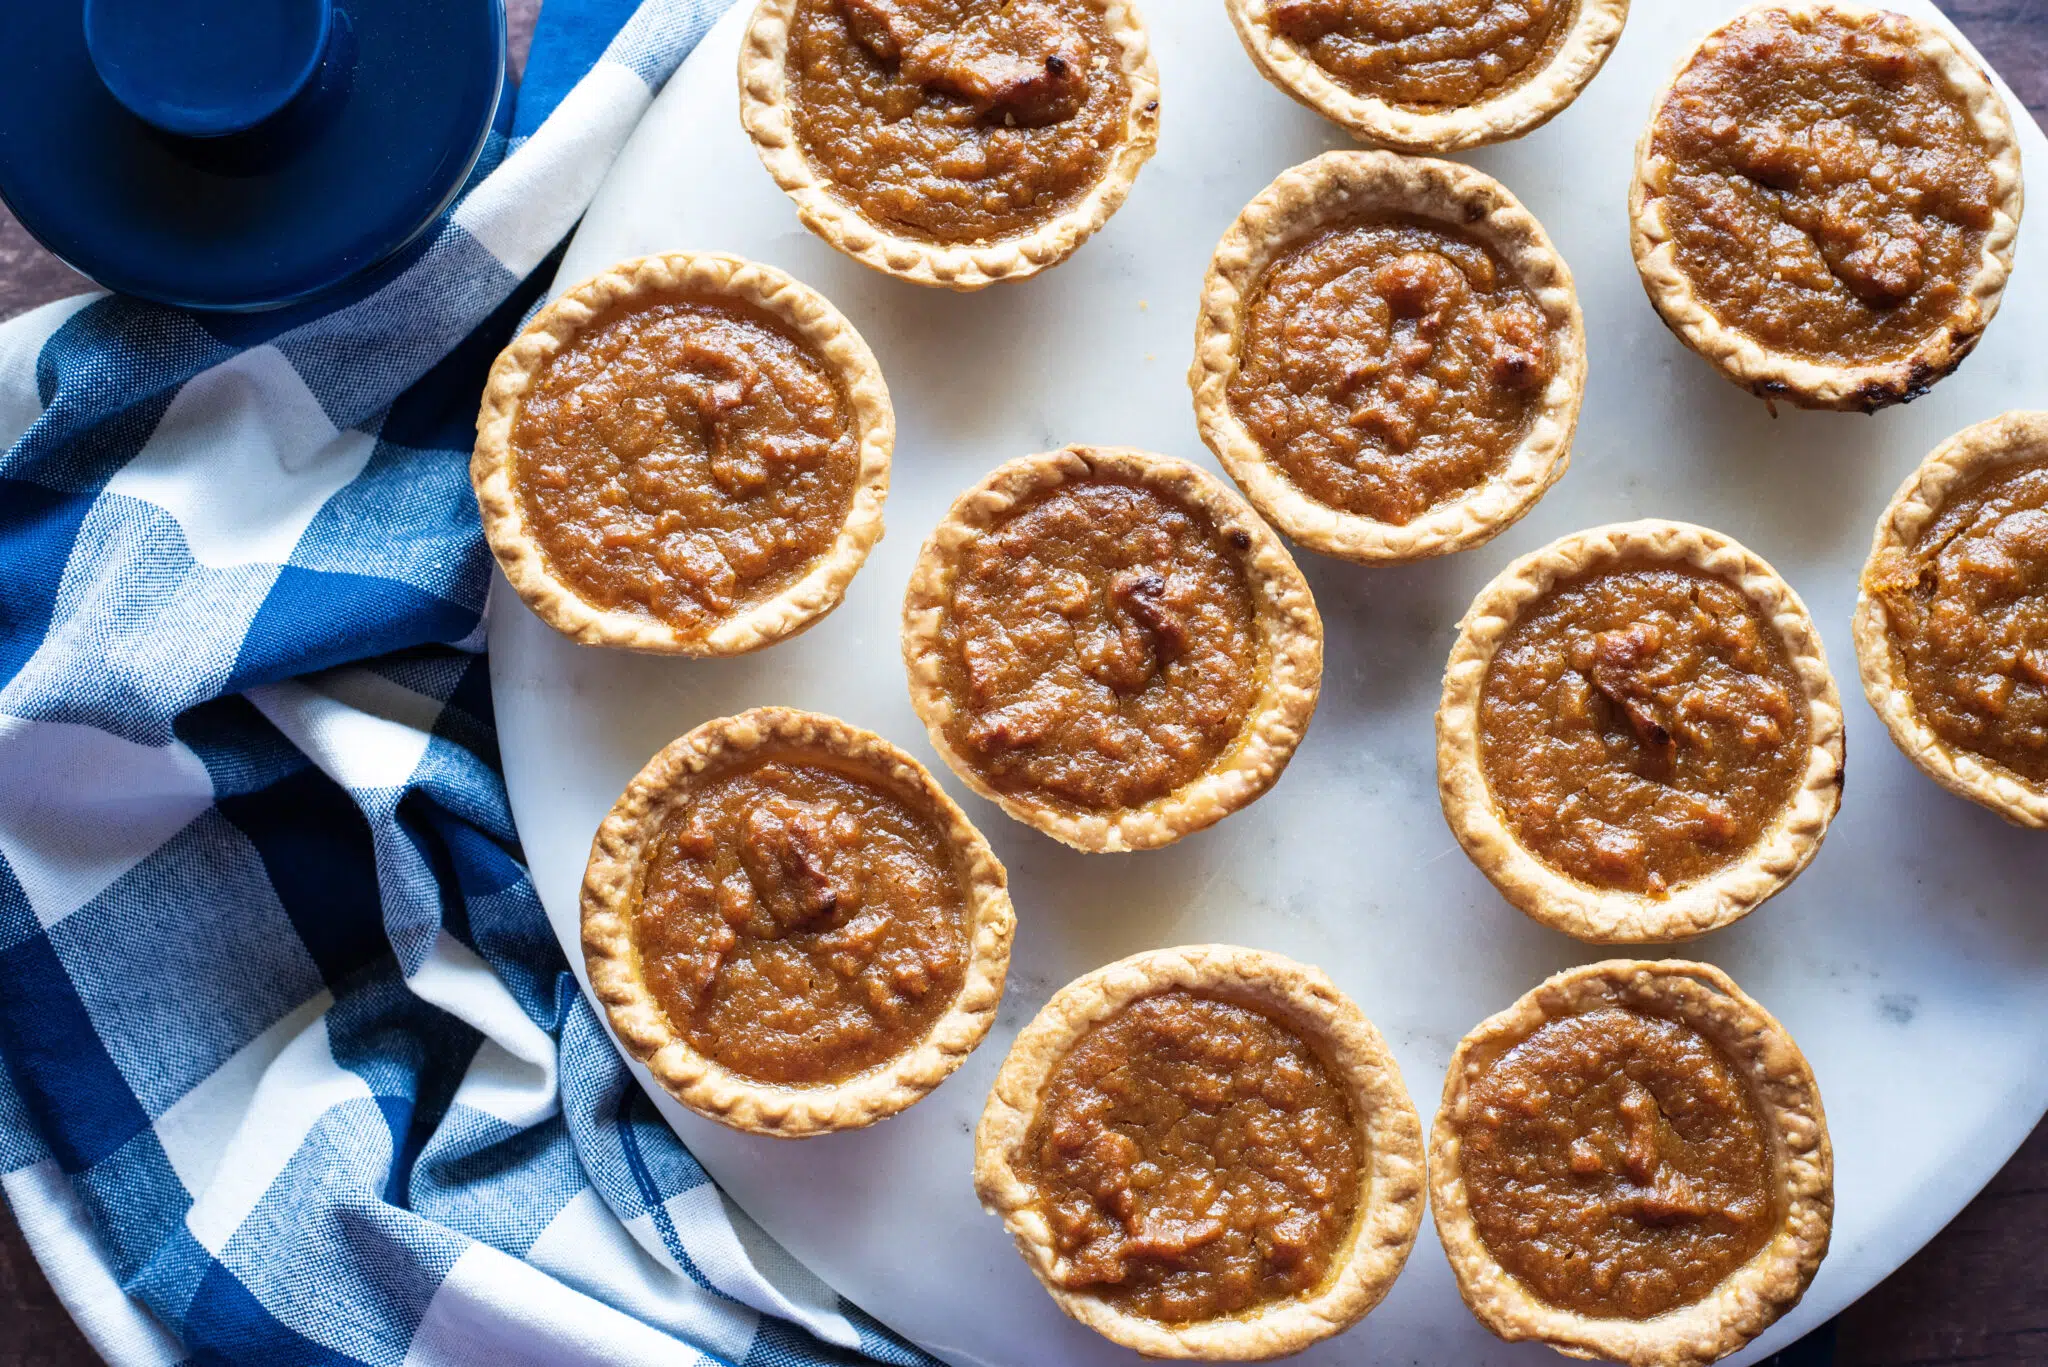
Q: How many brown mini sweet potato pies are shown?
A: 11